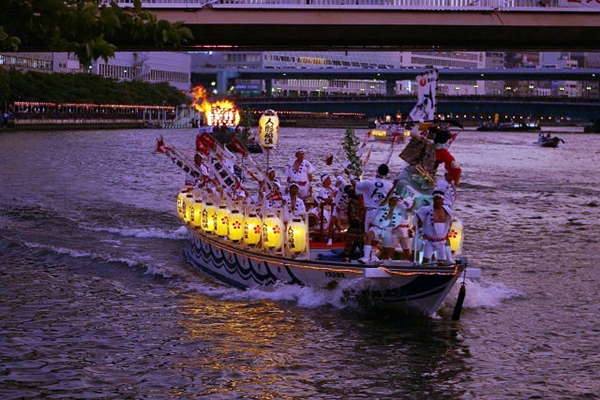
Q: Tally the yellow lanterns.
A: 11